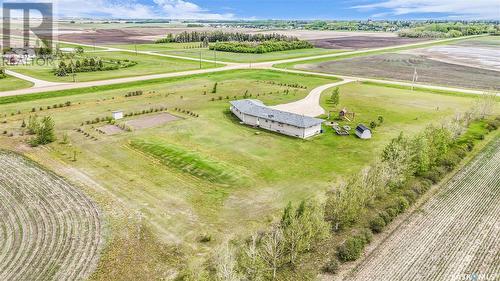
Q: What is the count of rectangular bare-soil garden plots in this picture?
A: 2